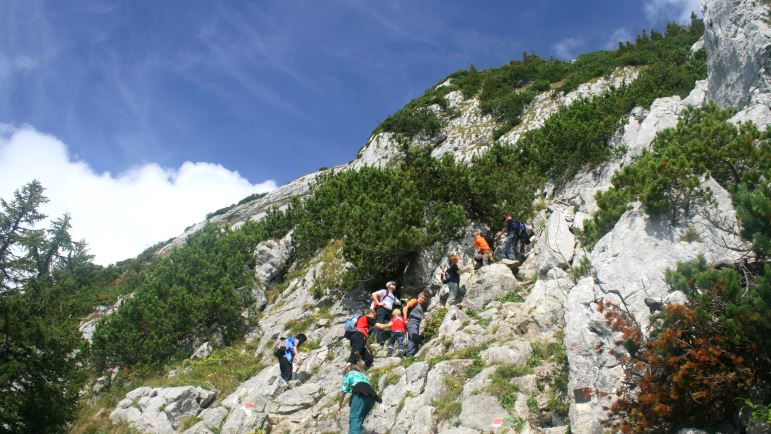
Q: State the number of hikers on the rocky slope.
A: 9